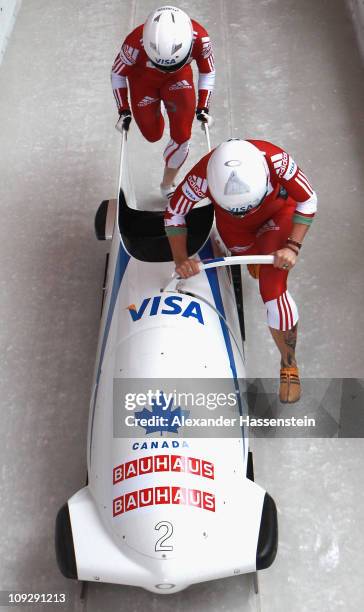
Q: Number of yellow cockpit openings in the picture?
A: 0